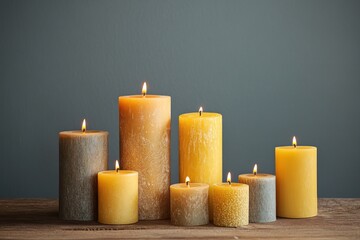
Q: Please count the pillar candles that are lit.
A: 8